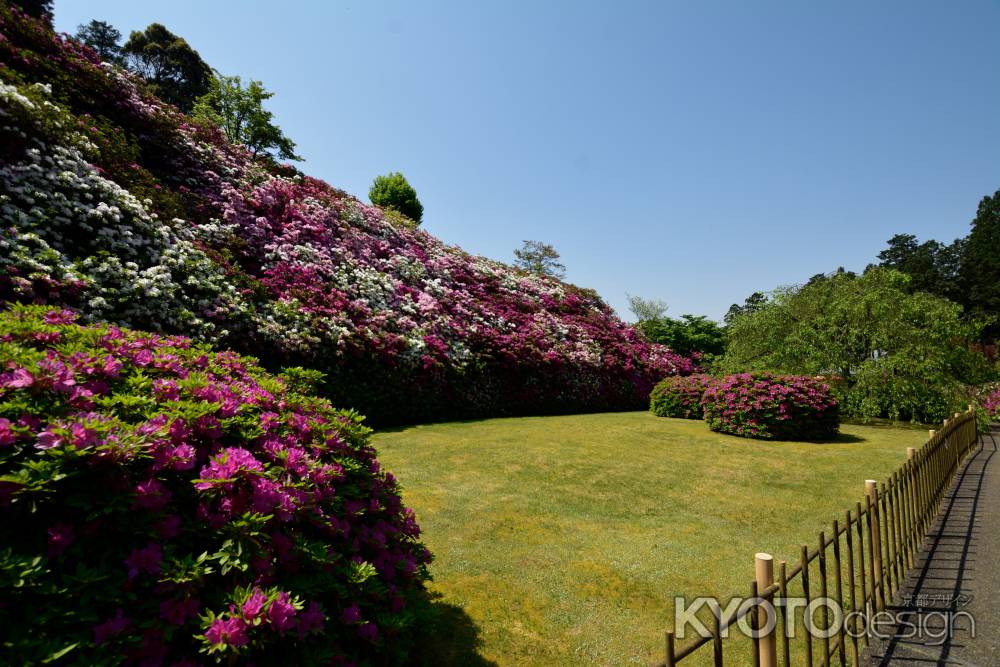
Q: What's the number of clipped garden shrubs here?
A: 3